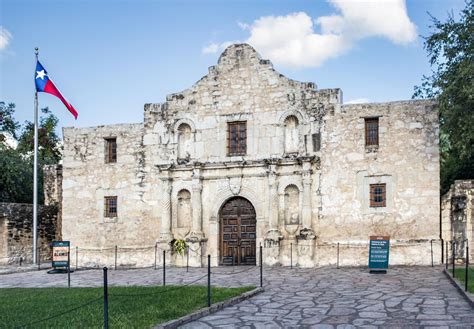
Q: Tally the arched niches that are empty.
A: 4